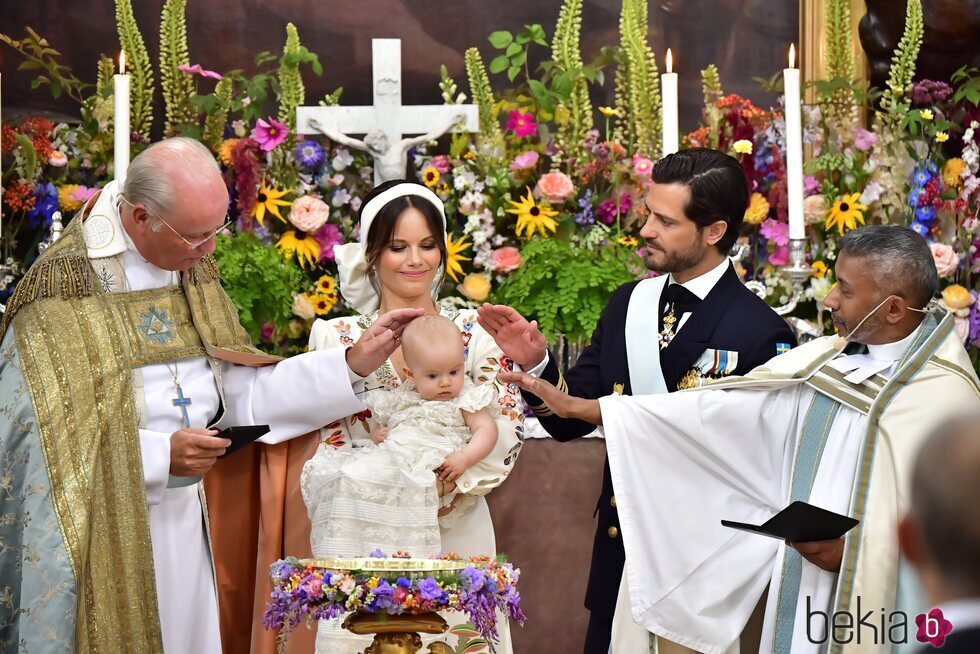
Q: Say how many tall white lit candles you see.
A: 3